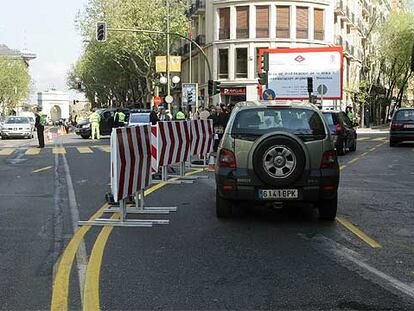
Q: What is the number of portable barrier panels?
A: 3